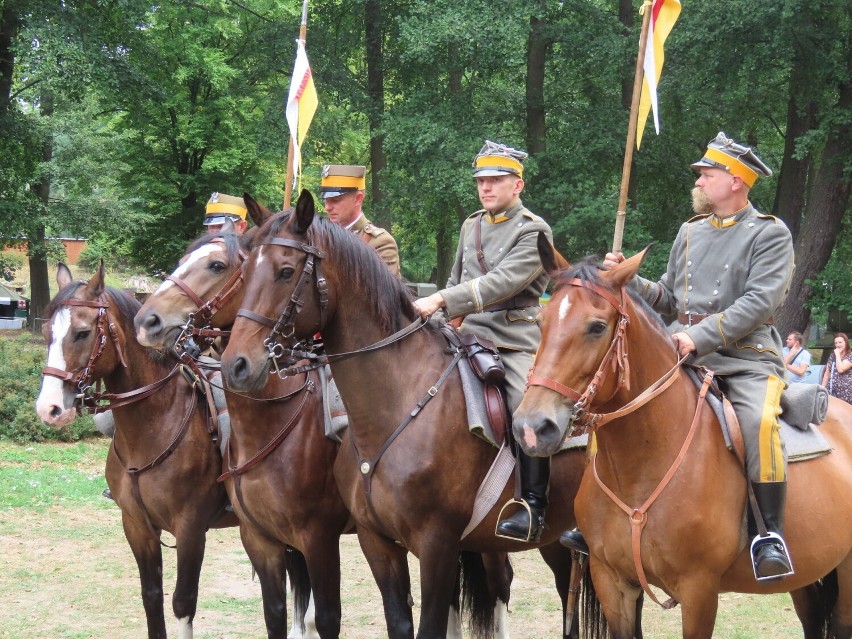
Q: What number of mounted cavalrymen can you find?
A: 4